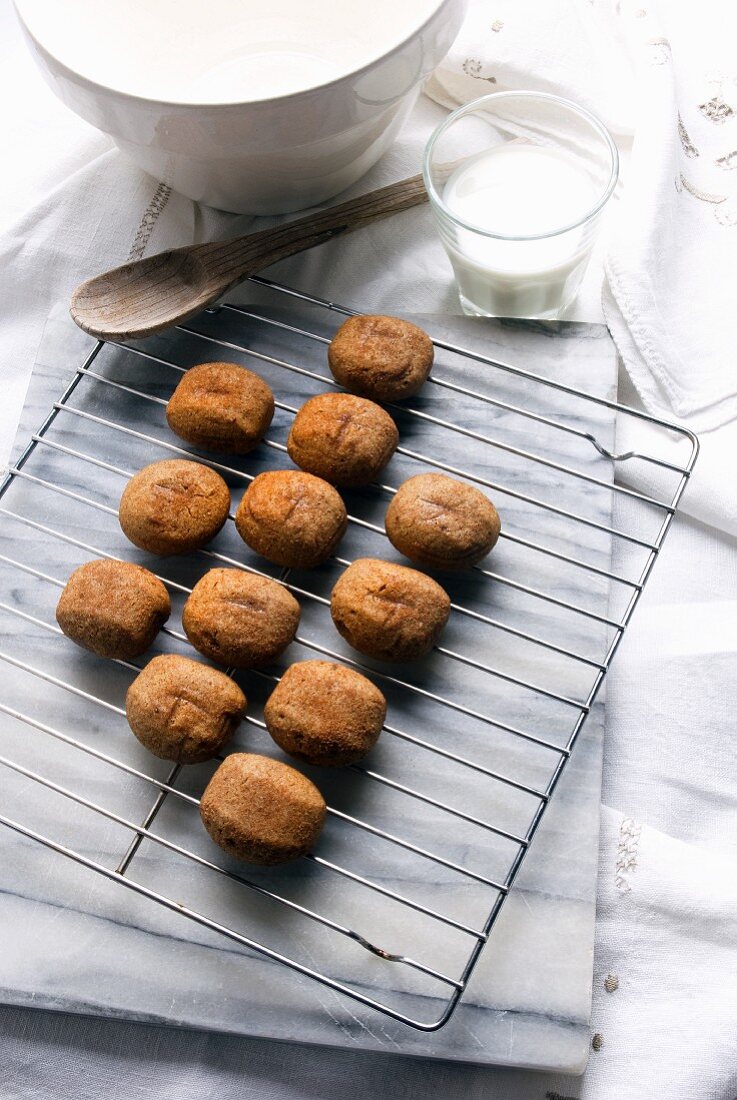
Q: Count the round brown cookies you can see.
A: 12